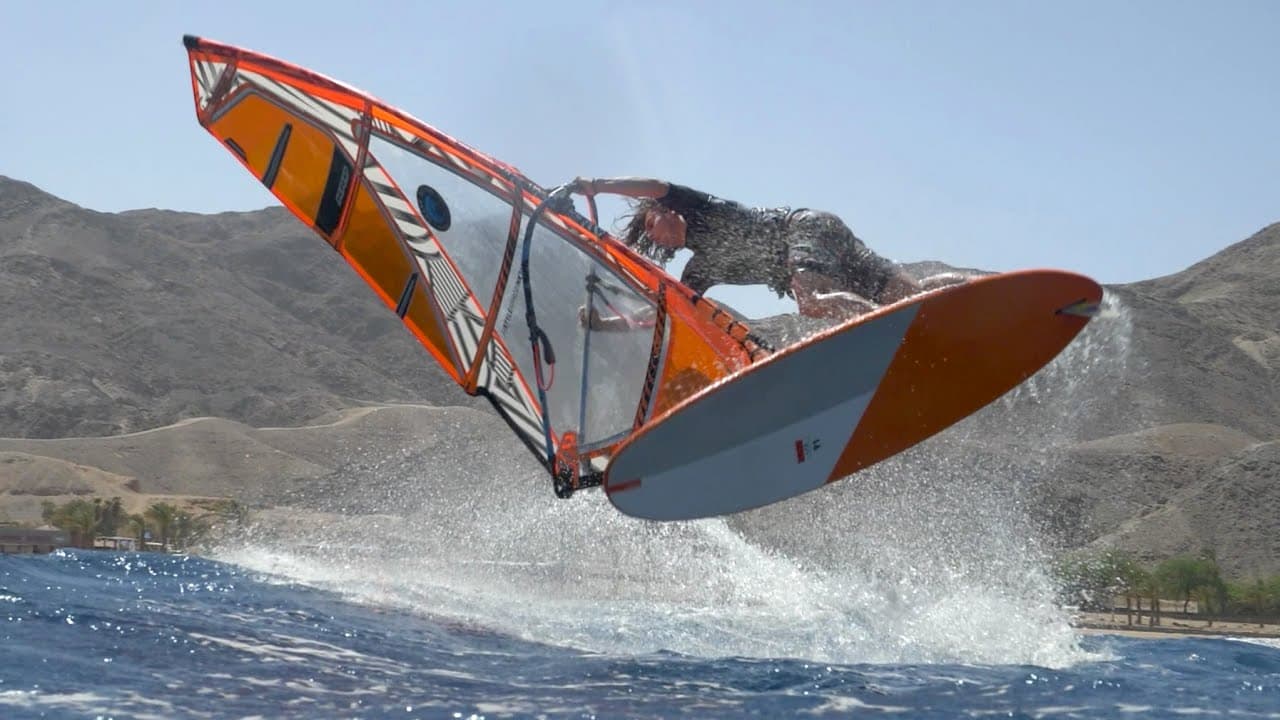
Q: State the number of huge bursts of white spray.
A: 1